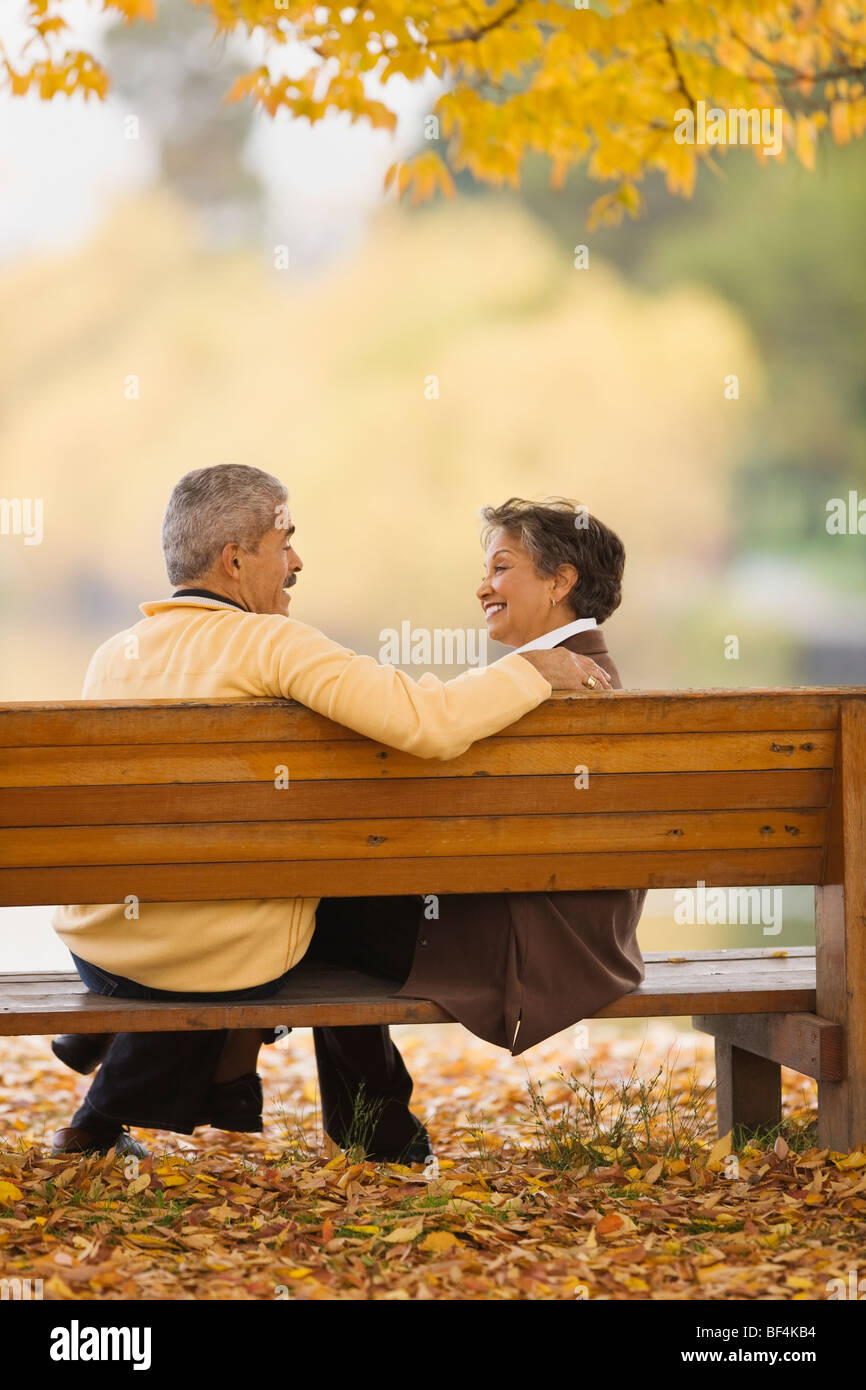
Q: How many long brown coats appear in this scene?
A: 1